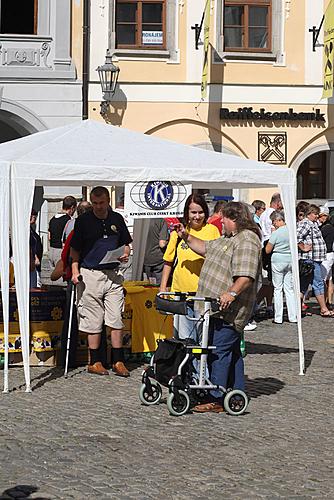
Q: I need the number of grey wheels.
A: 3